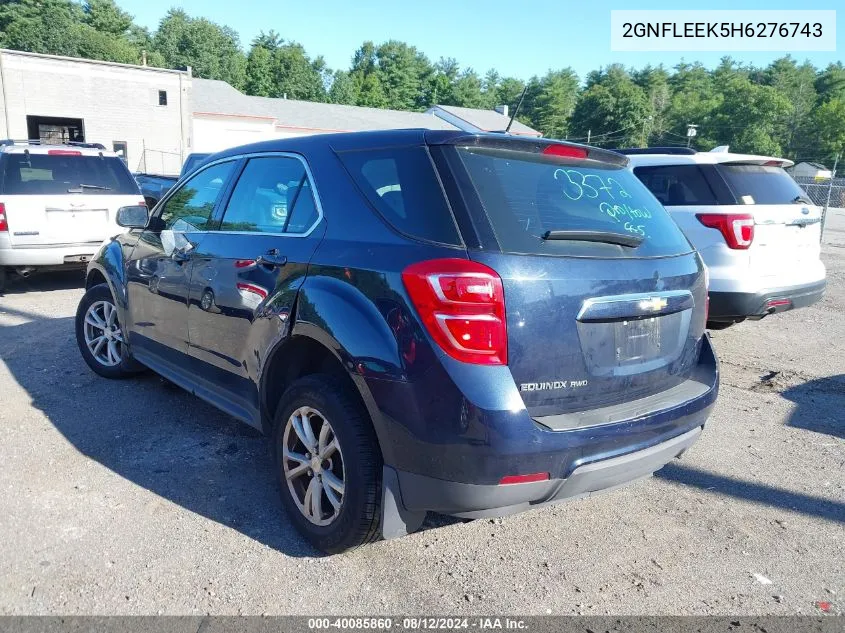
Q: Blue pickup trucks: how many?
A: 1